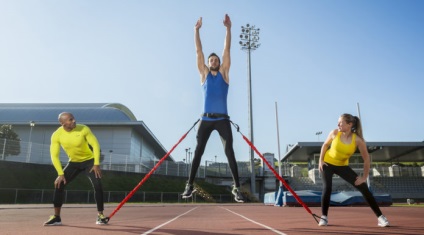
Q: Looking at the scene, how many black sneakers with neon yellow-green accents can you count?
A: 2